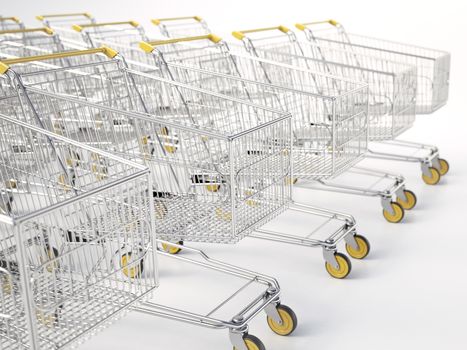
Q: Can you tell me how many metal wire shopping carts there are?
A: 10